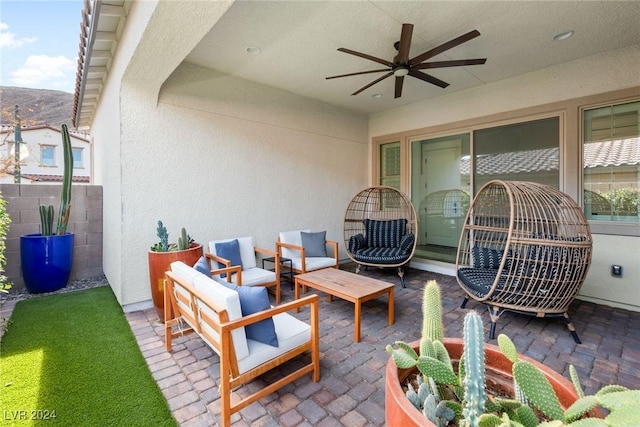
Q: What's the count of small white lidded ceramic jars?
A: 0